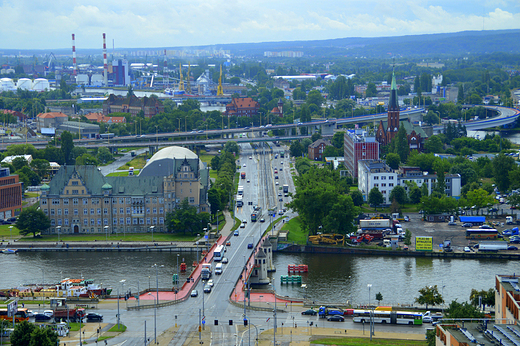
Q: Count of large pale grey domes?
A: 1